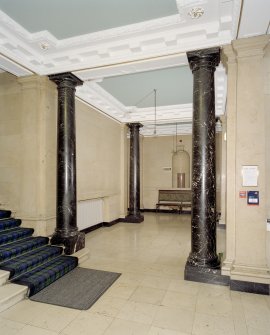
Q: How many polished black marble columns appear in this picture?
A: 3